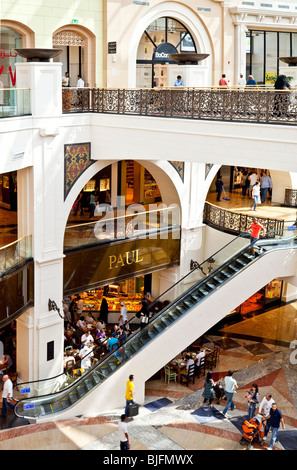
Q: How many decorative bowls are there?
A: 3